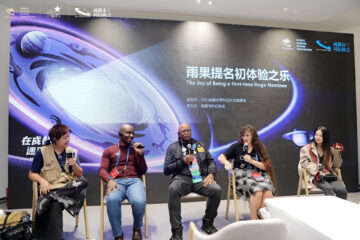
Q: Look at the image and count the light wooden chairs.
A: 6